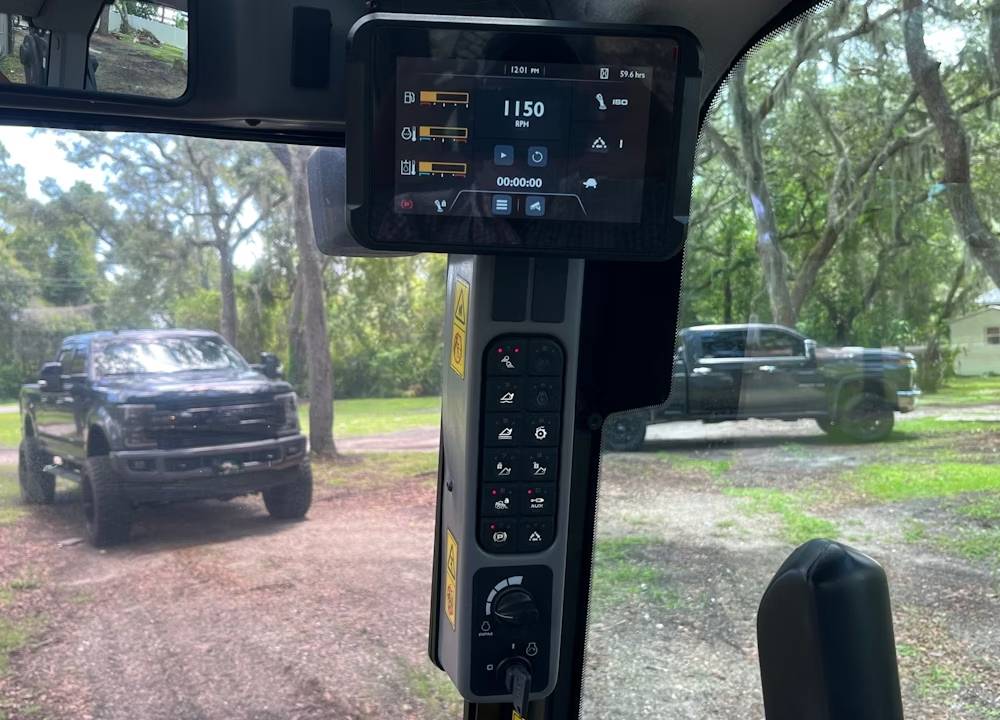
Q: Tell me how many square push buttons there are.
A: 12